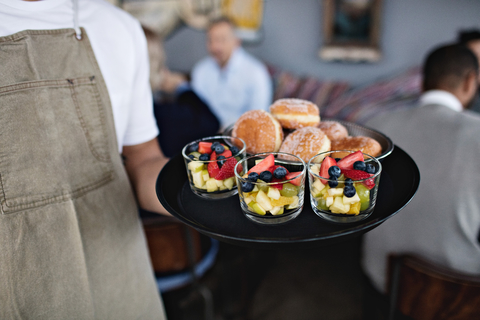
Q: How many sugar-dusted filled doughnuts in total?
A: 5